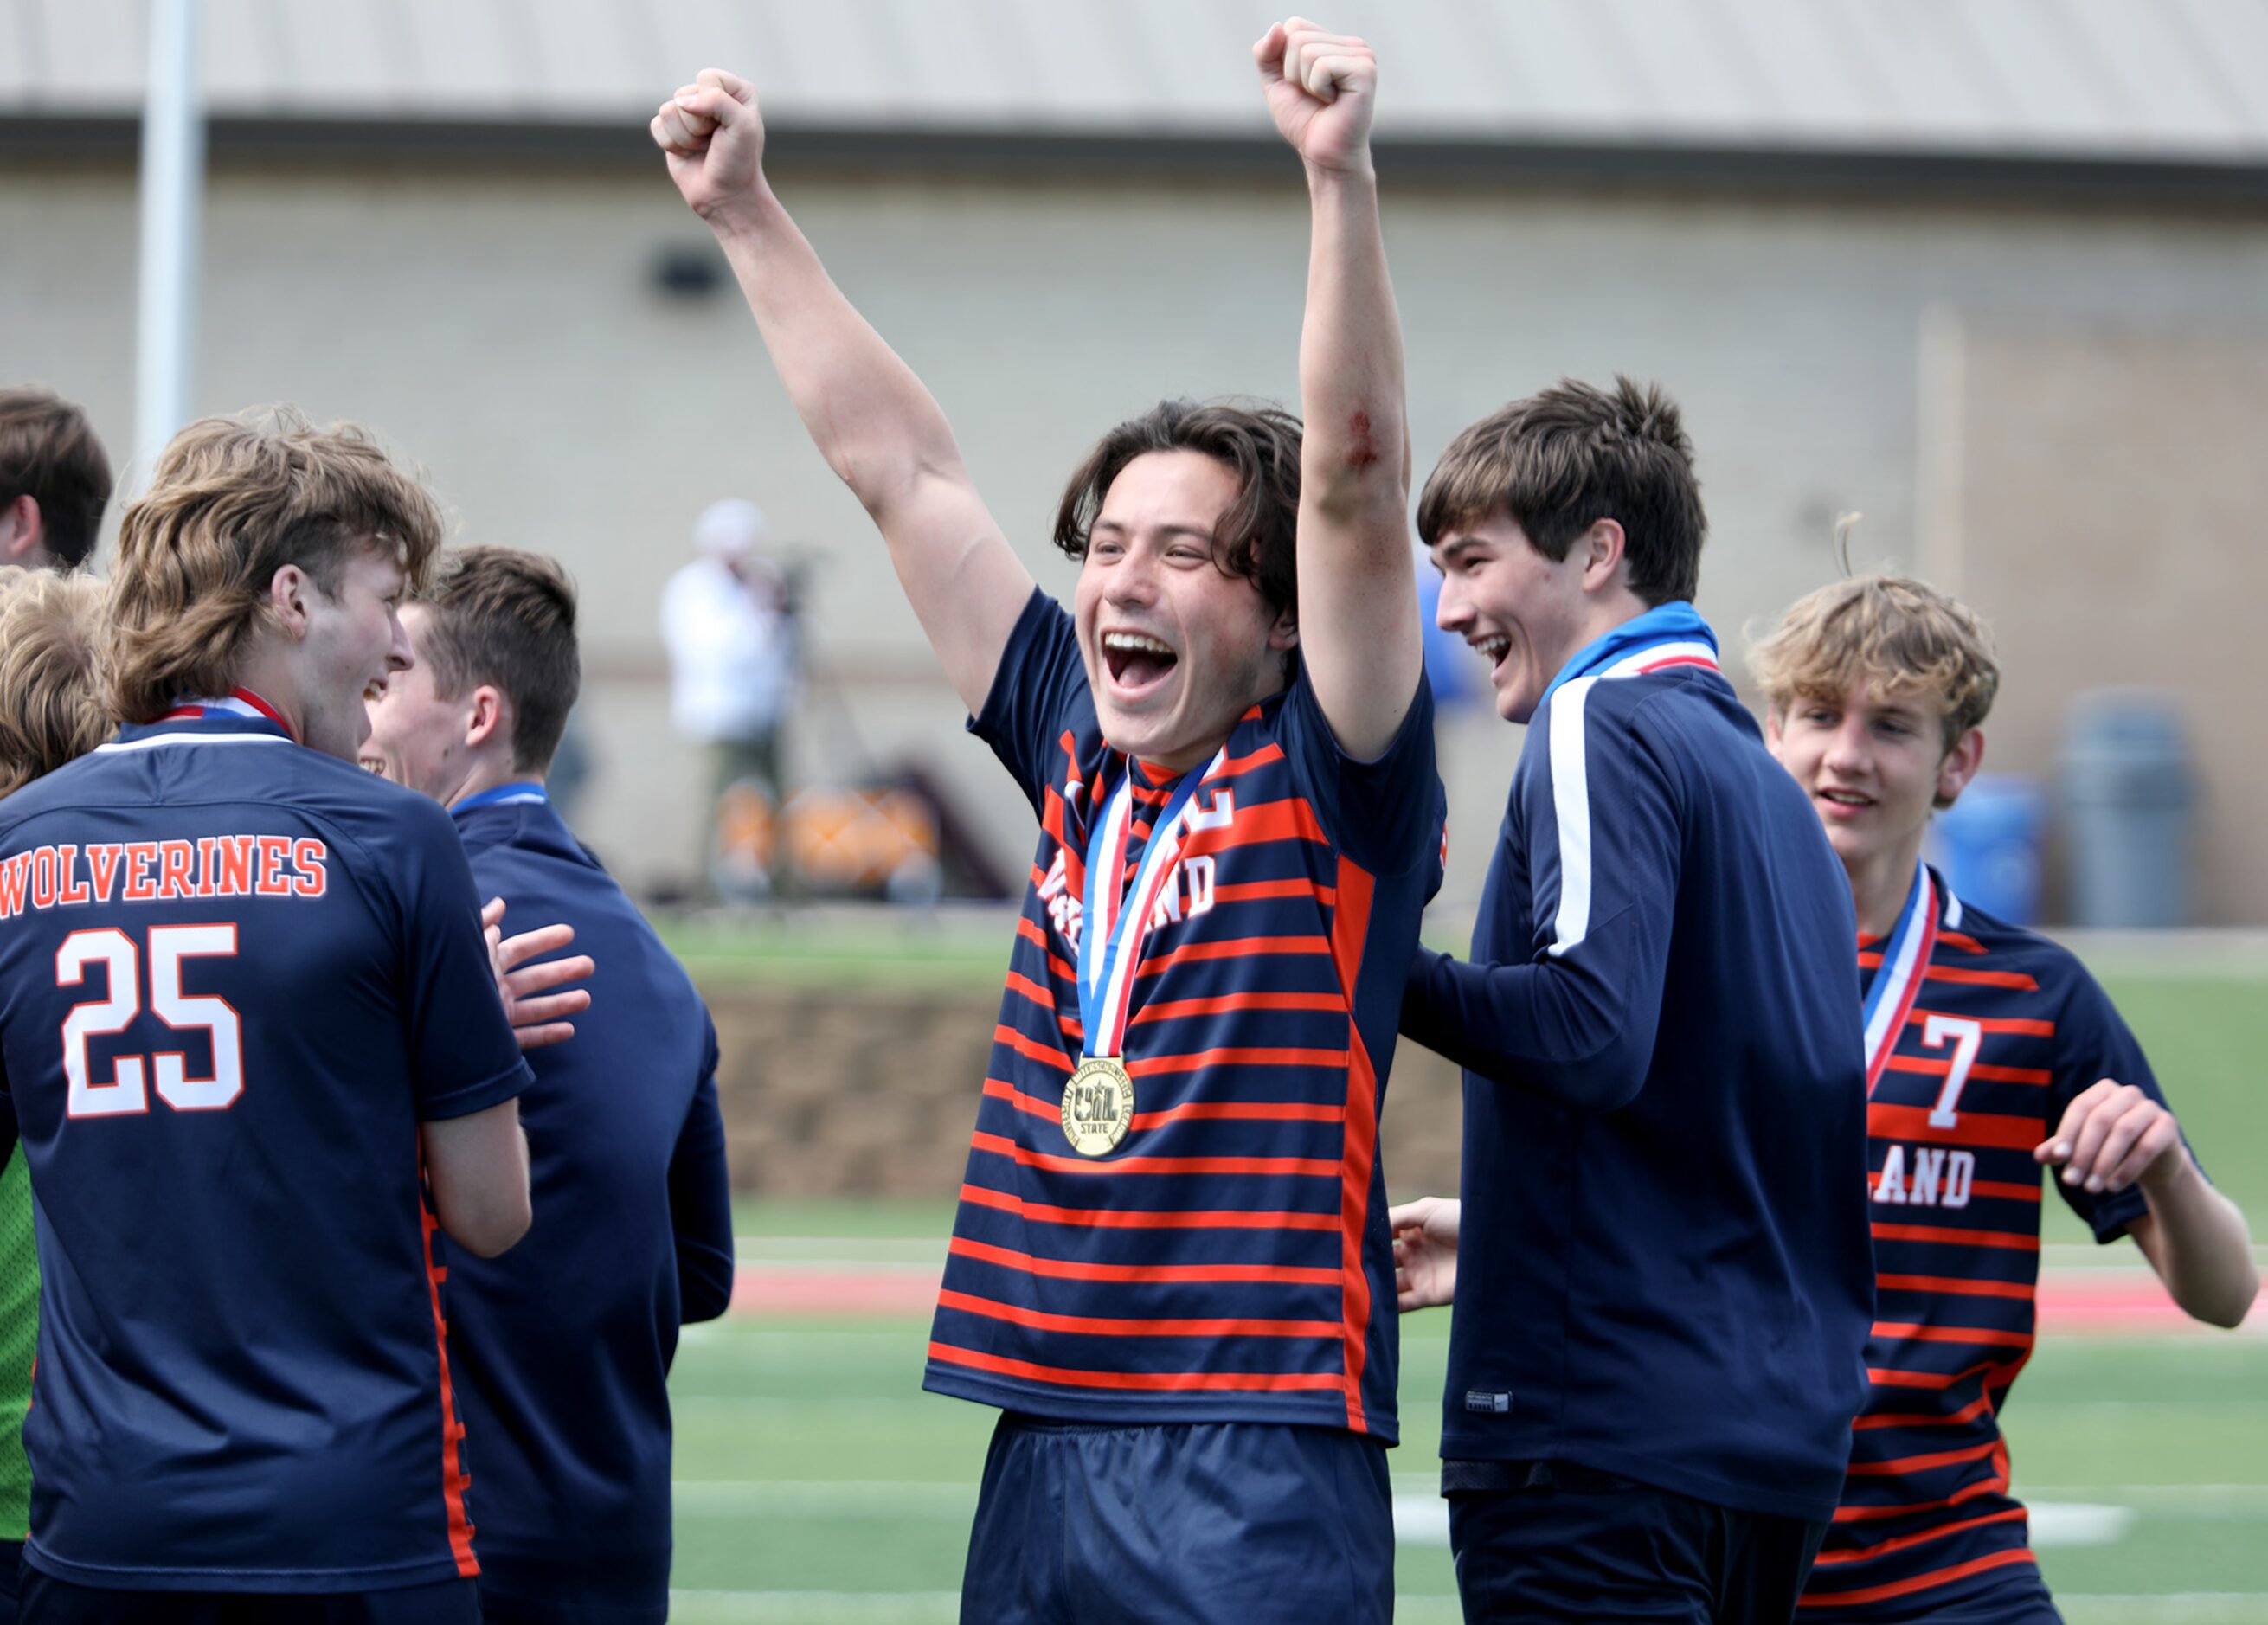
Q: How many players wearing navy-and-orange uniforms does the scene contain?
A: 3